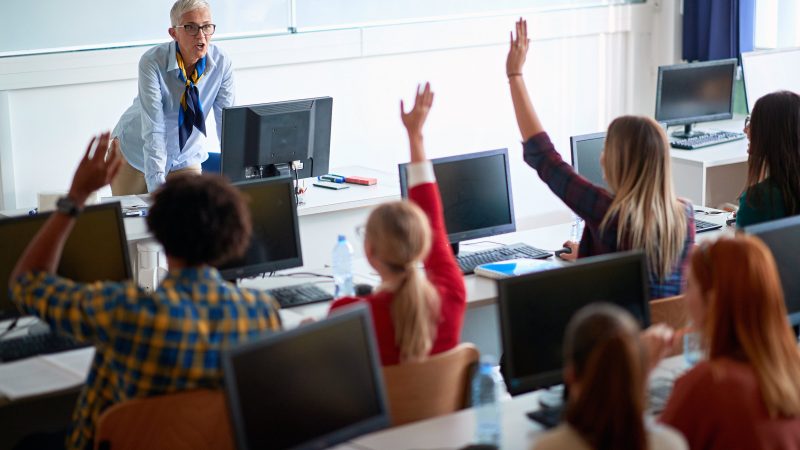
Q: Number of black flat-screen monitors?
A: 9